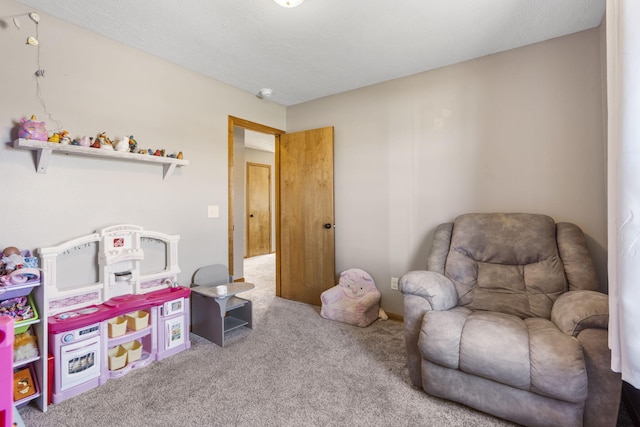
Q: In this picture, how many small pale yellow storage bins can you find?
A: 4